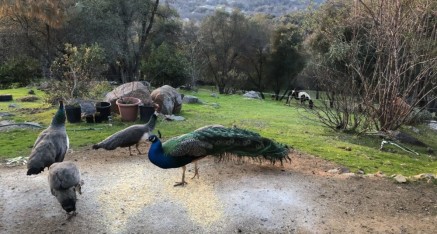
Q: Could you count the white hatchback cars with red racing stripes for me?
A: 0